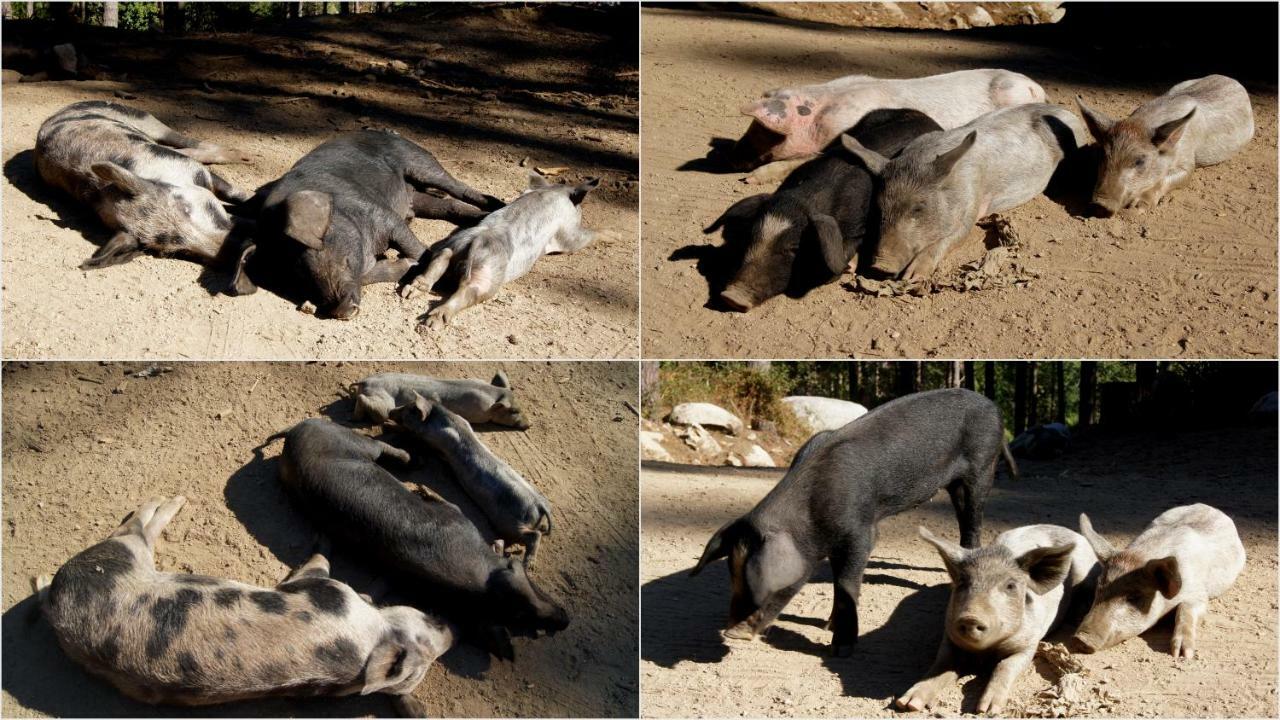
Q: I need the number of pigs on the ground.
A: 14